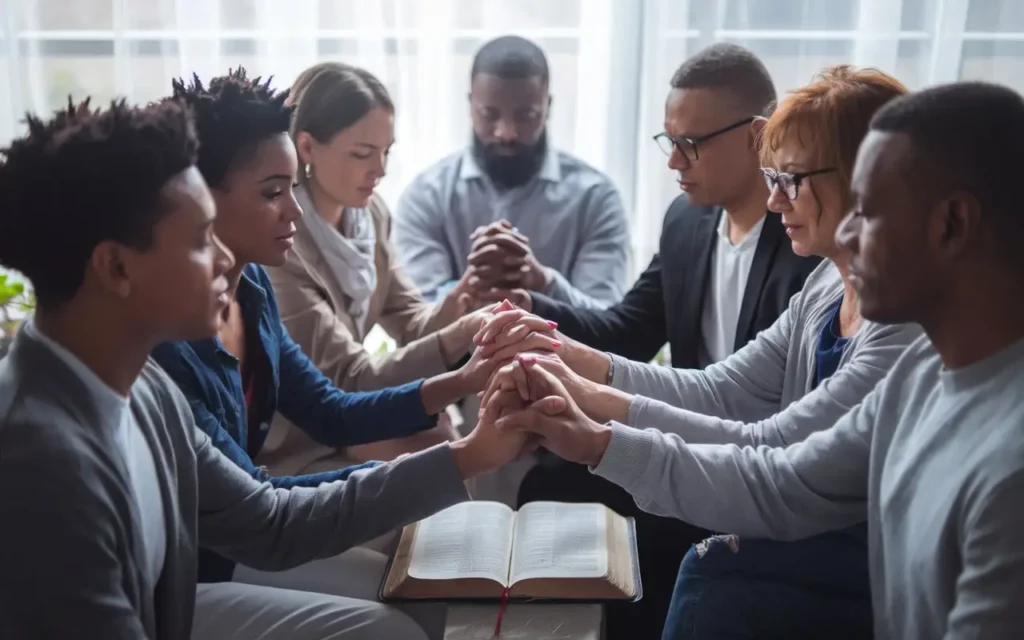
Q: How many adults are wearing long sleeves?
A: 7